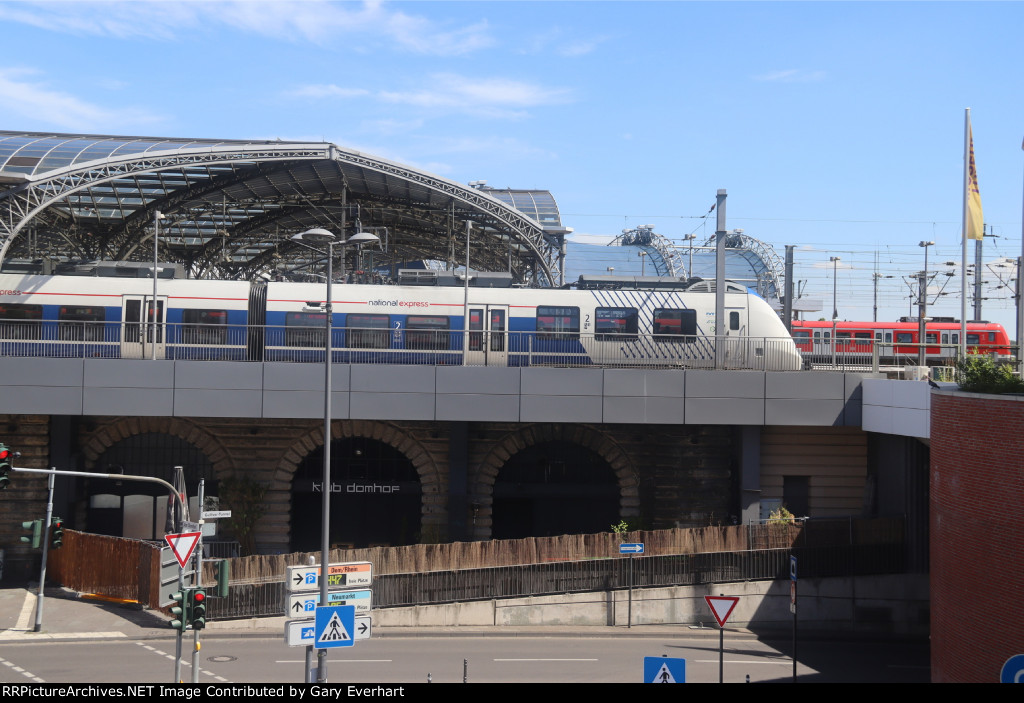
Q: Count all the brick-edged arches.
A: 3